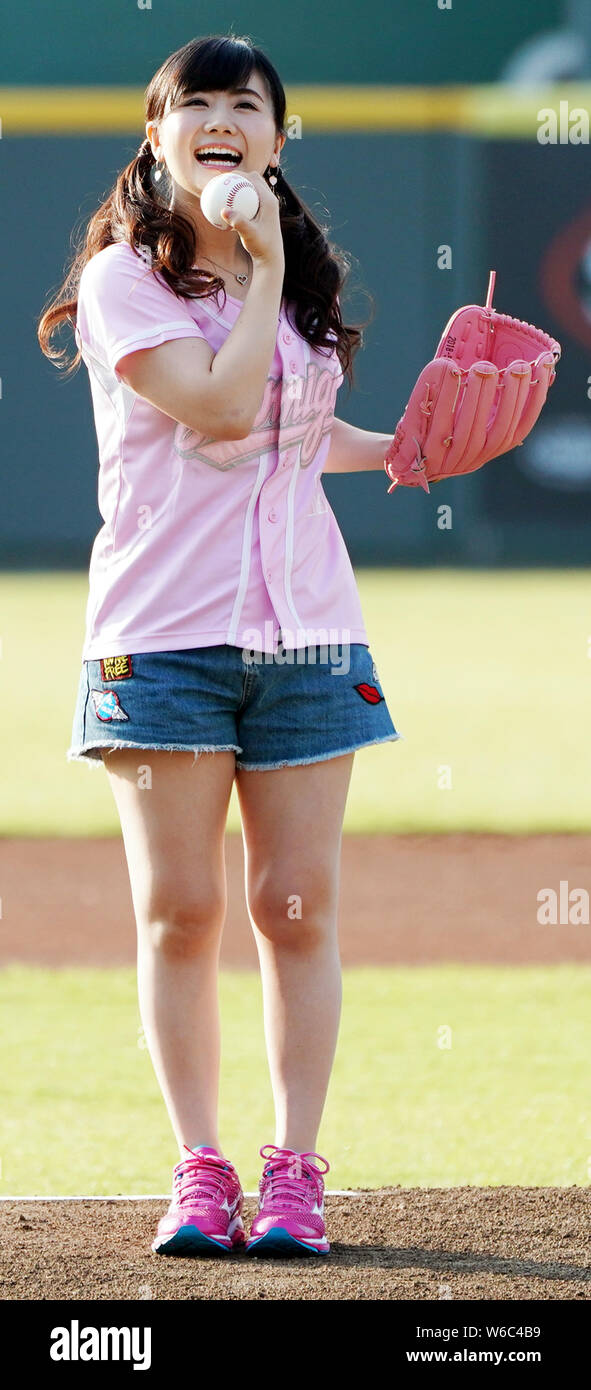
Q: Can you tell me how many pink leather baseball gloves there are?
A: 1